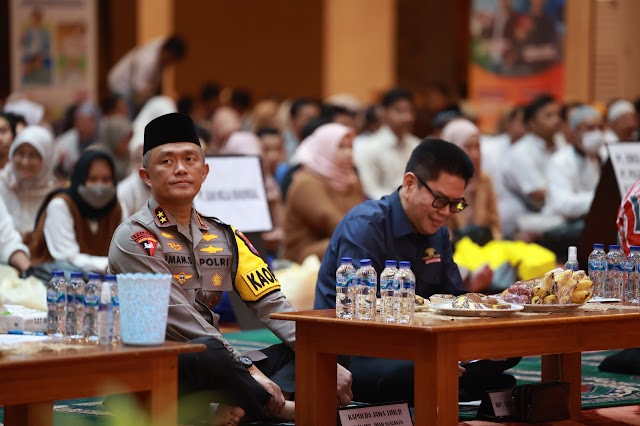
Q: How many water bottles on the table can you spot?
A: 11